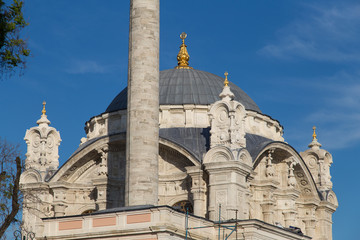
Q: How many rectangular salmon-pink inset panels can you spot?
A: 3